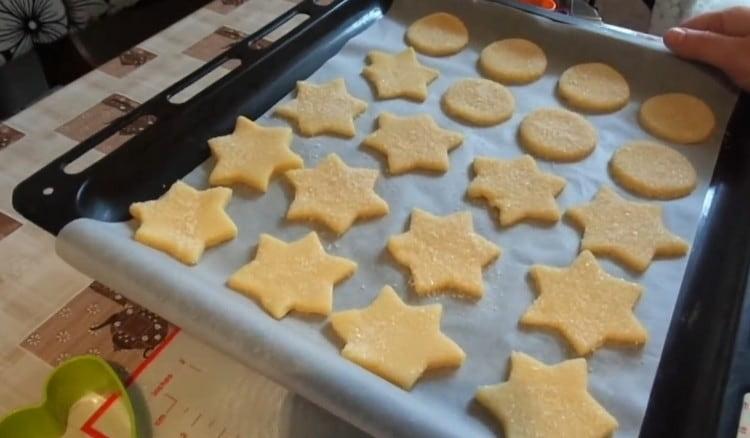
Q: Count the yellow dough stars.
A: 13